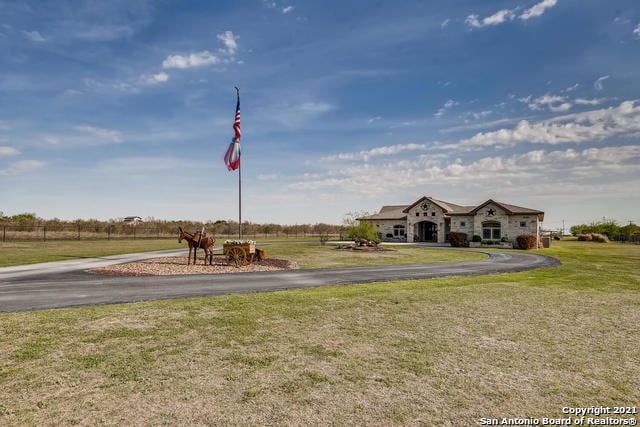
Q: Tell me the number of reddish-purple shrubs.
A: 2